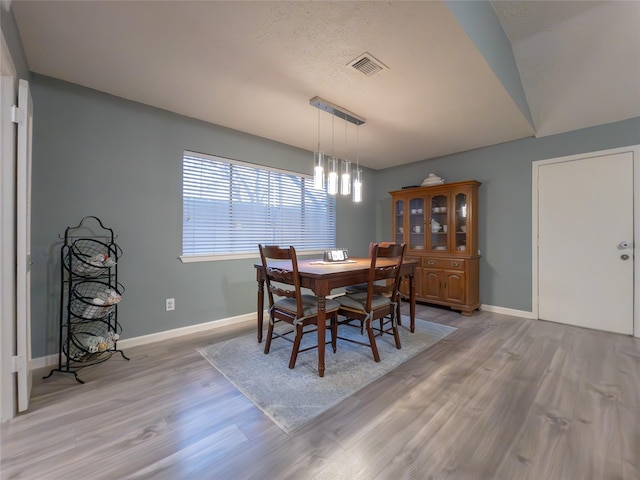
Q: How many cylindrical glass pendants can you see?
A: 4